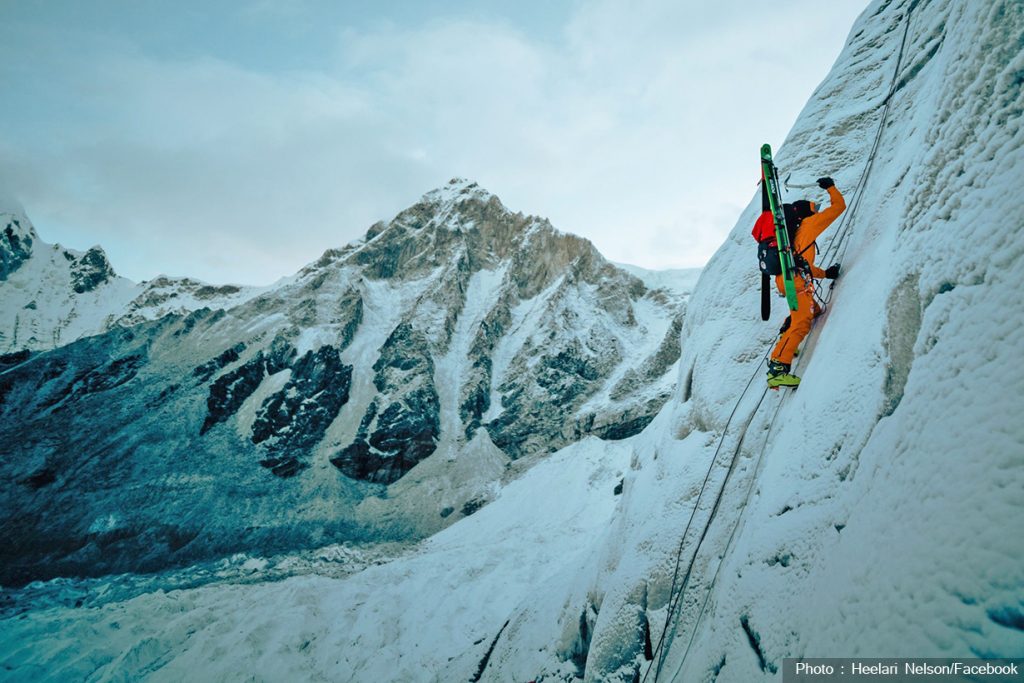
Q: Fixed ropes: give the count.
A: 3